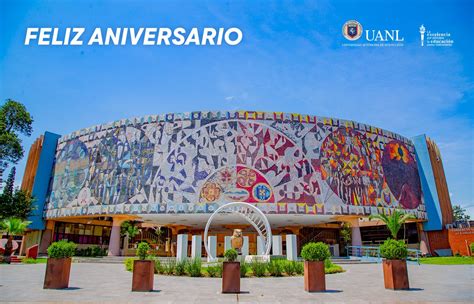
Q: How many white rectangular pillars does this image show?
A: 8